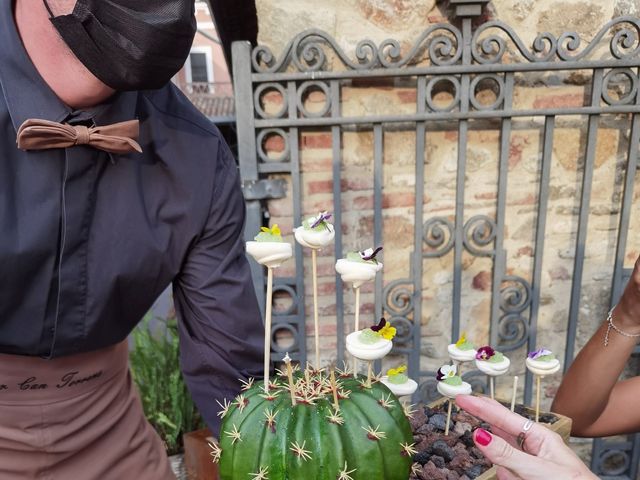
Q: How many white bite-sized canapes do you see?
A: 9